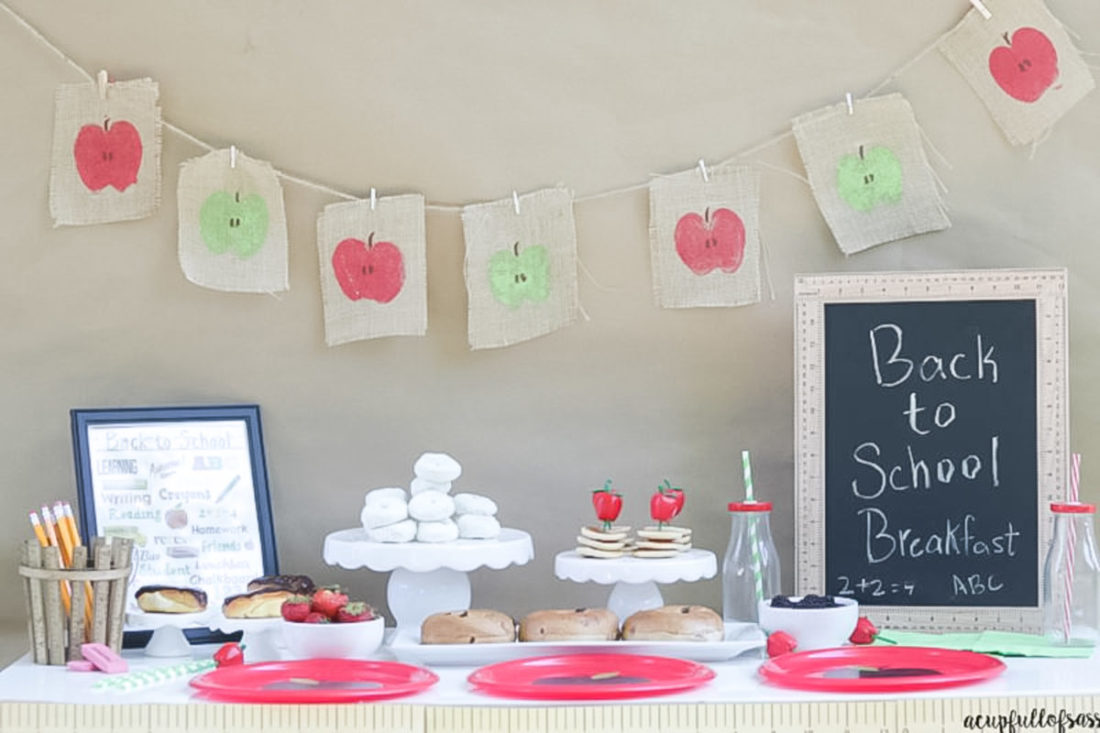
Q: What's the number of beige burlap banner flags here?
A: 7